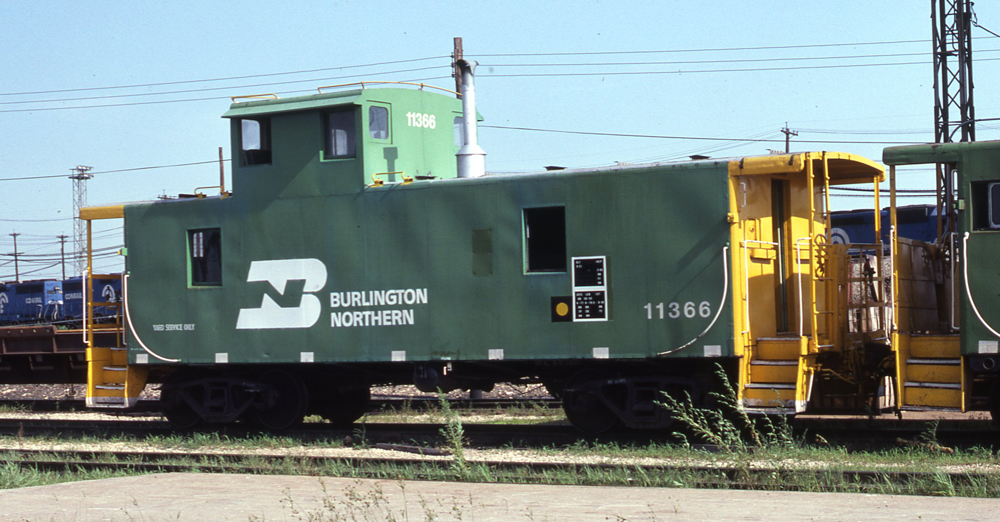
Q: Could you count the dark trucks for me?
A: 2